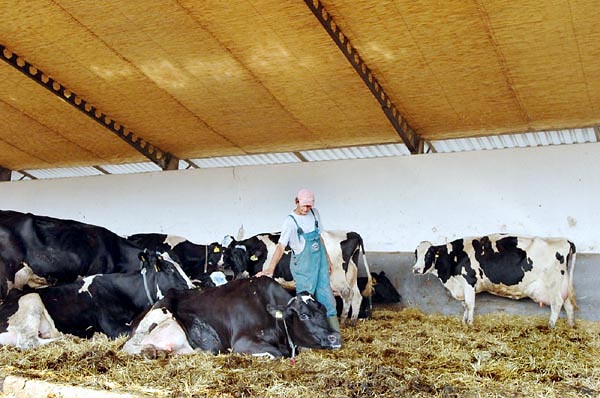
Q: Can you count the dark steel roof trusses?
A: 2